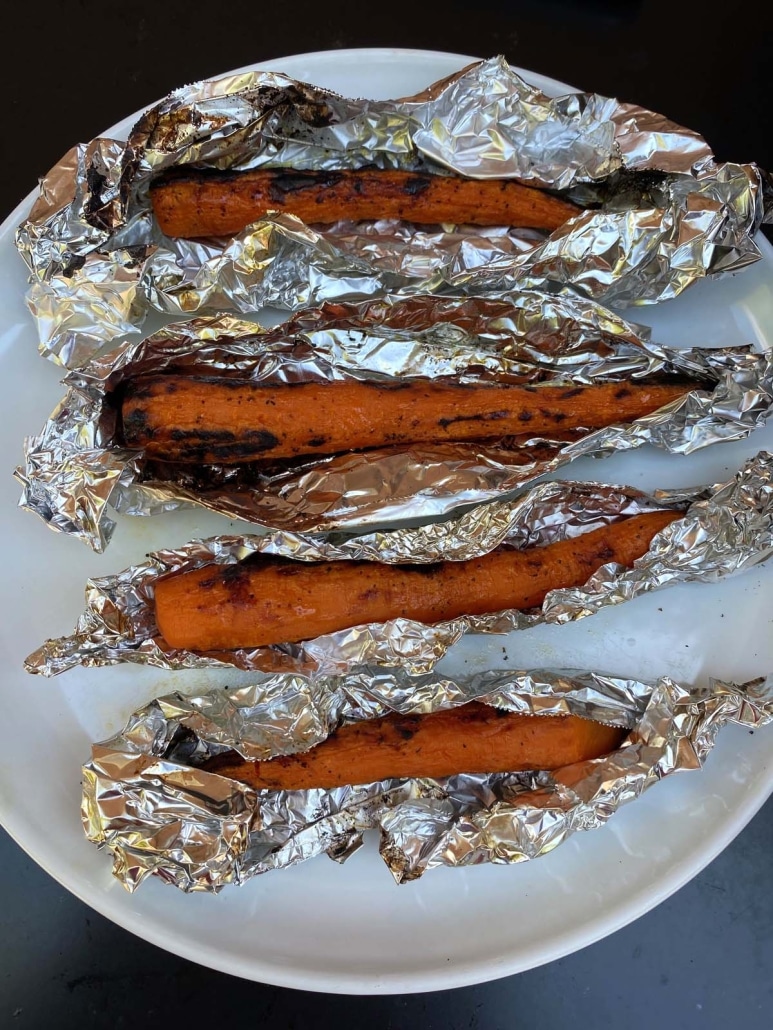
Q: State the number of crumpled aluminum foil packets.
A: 4